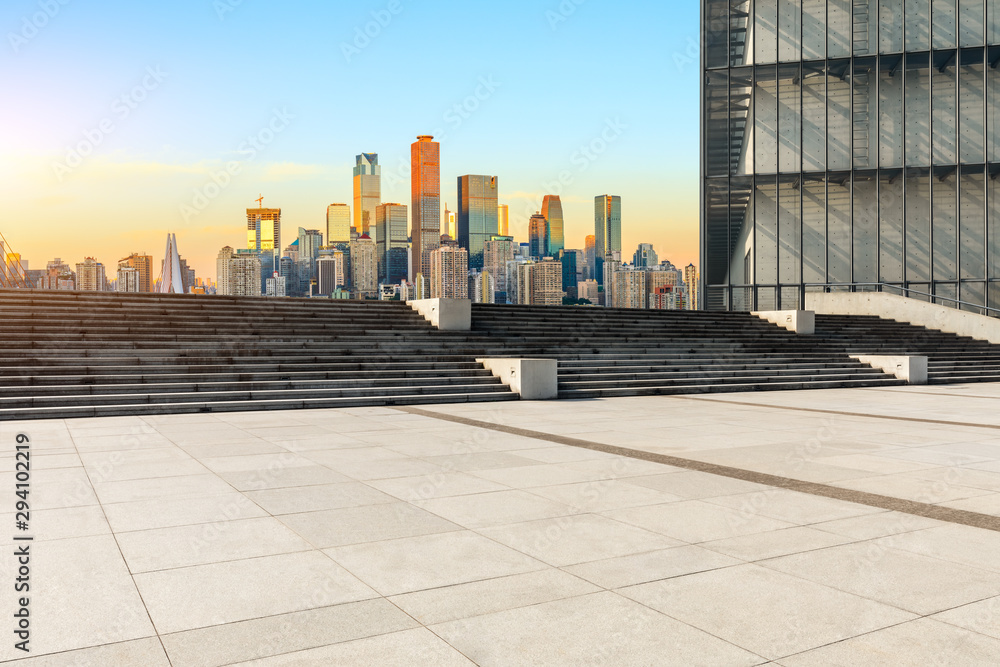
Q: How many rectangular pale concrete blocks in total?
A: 4